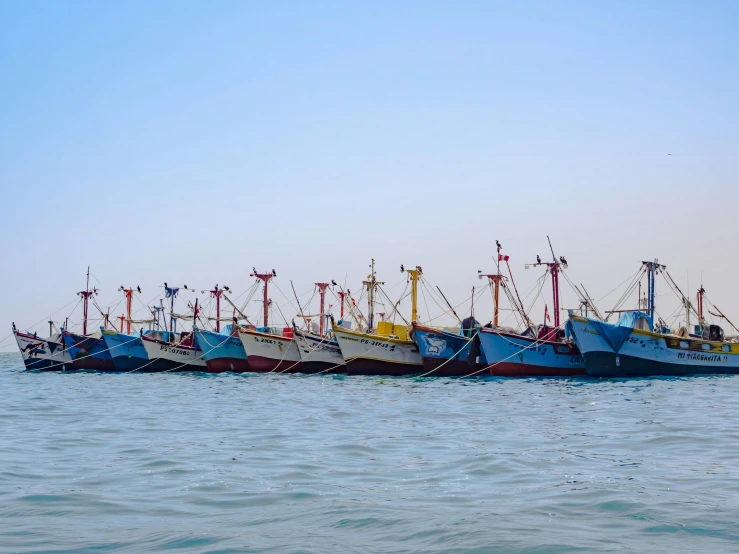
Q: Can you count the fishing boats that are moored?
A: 11